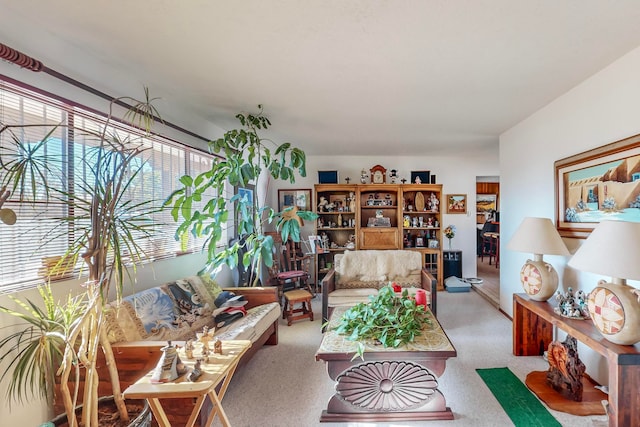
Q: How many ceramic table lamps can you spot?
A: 2